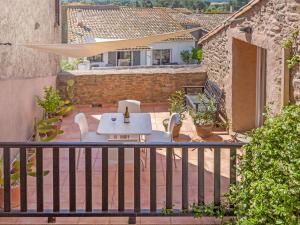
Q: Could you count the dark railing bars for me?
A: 15